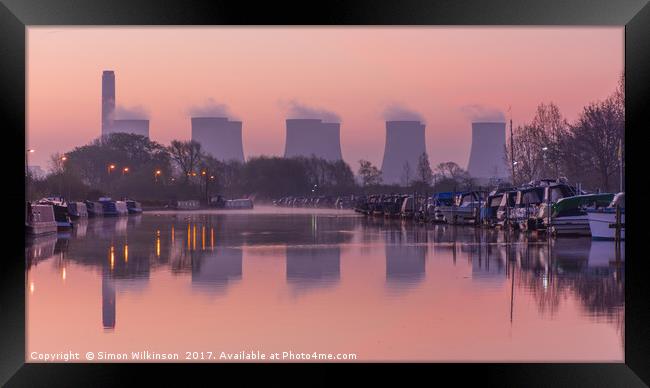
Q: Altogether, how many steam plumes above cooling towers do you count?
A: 5